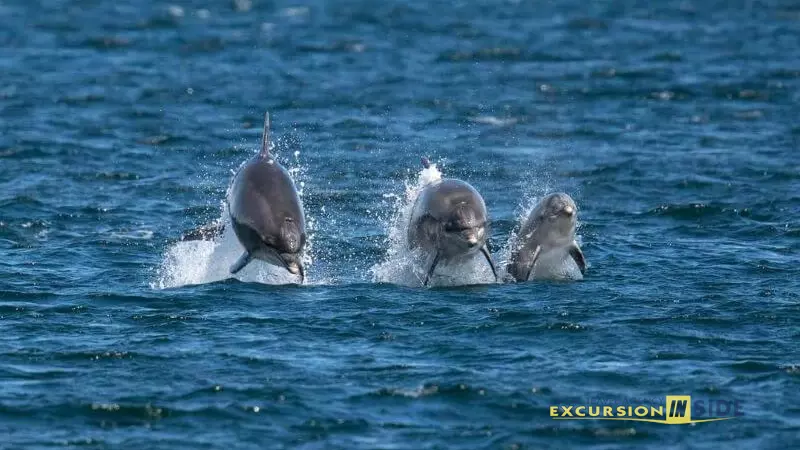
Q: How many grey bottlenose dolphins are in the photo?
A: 3